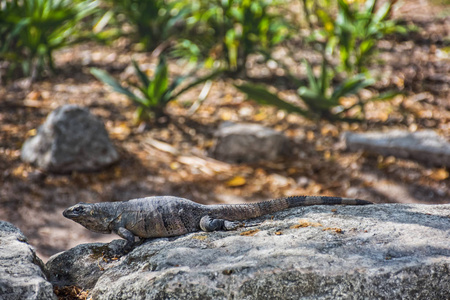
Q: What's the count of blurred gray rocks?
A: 3